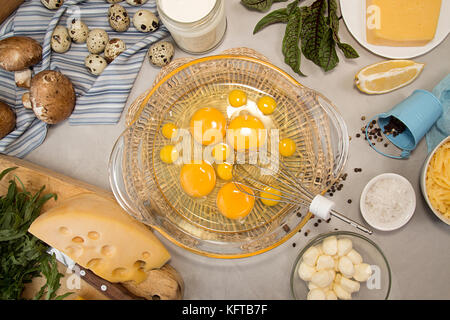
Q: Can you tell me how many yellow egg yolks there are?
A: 12